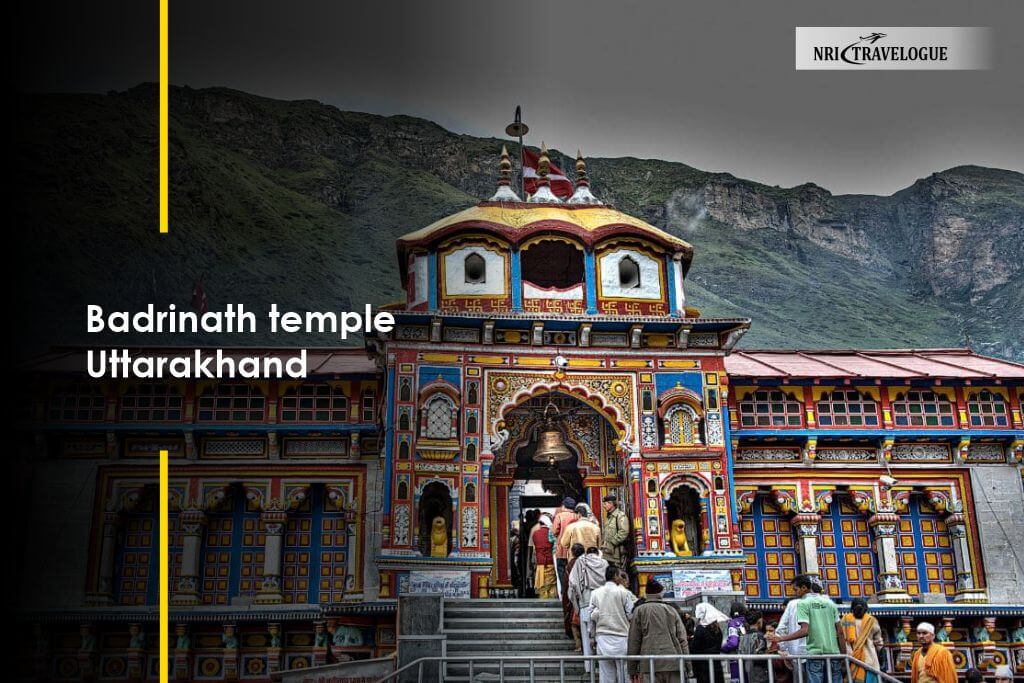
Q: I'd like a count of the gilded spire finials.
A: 3